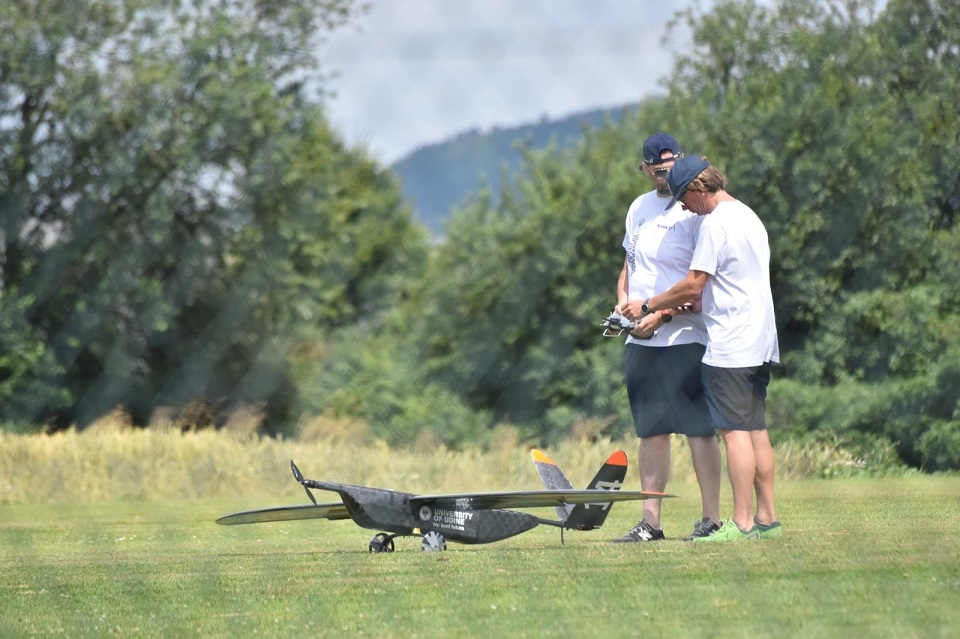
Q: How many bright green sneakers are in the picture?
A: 2